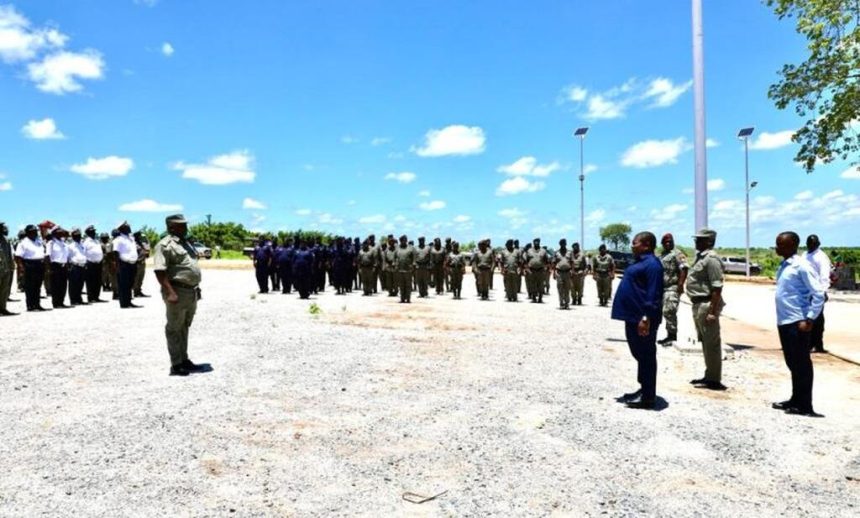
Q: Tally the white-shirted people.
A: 6